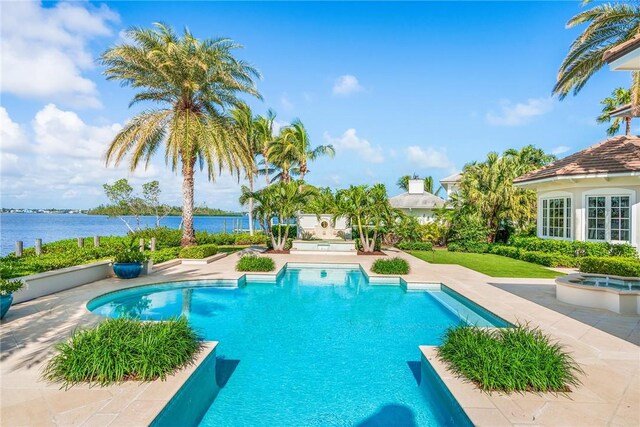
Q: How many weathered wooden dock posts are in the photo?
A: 6